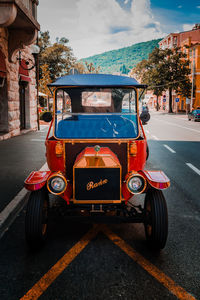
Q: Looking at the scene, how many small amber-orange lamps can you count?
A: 2